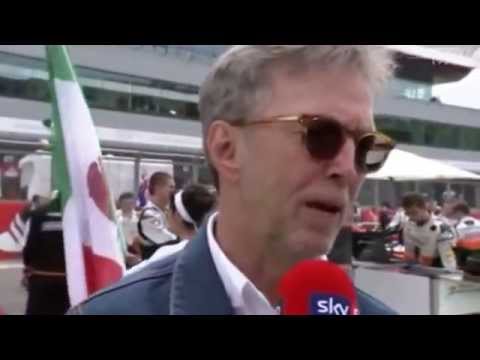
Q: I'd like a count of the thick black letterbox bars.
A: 2